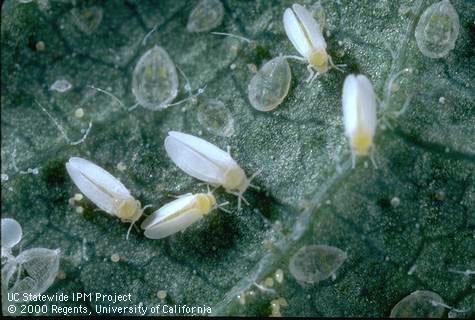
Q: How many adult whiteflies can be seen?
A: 5